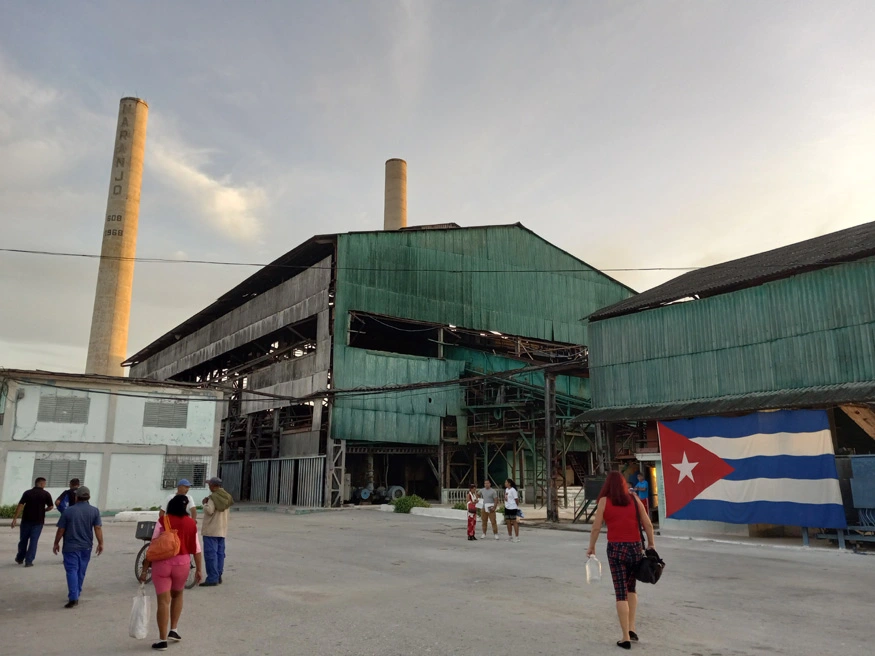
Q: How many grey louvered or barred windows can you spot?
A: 4